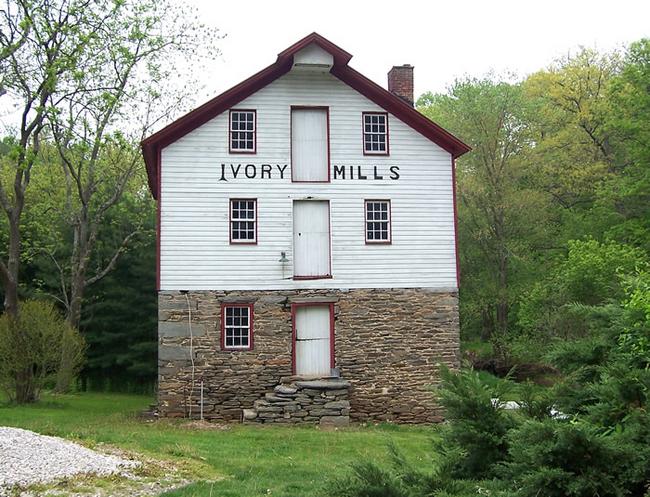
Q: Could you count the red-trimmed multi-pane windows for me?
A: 5